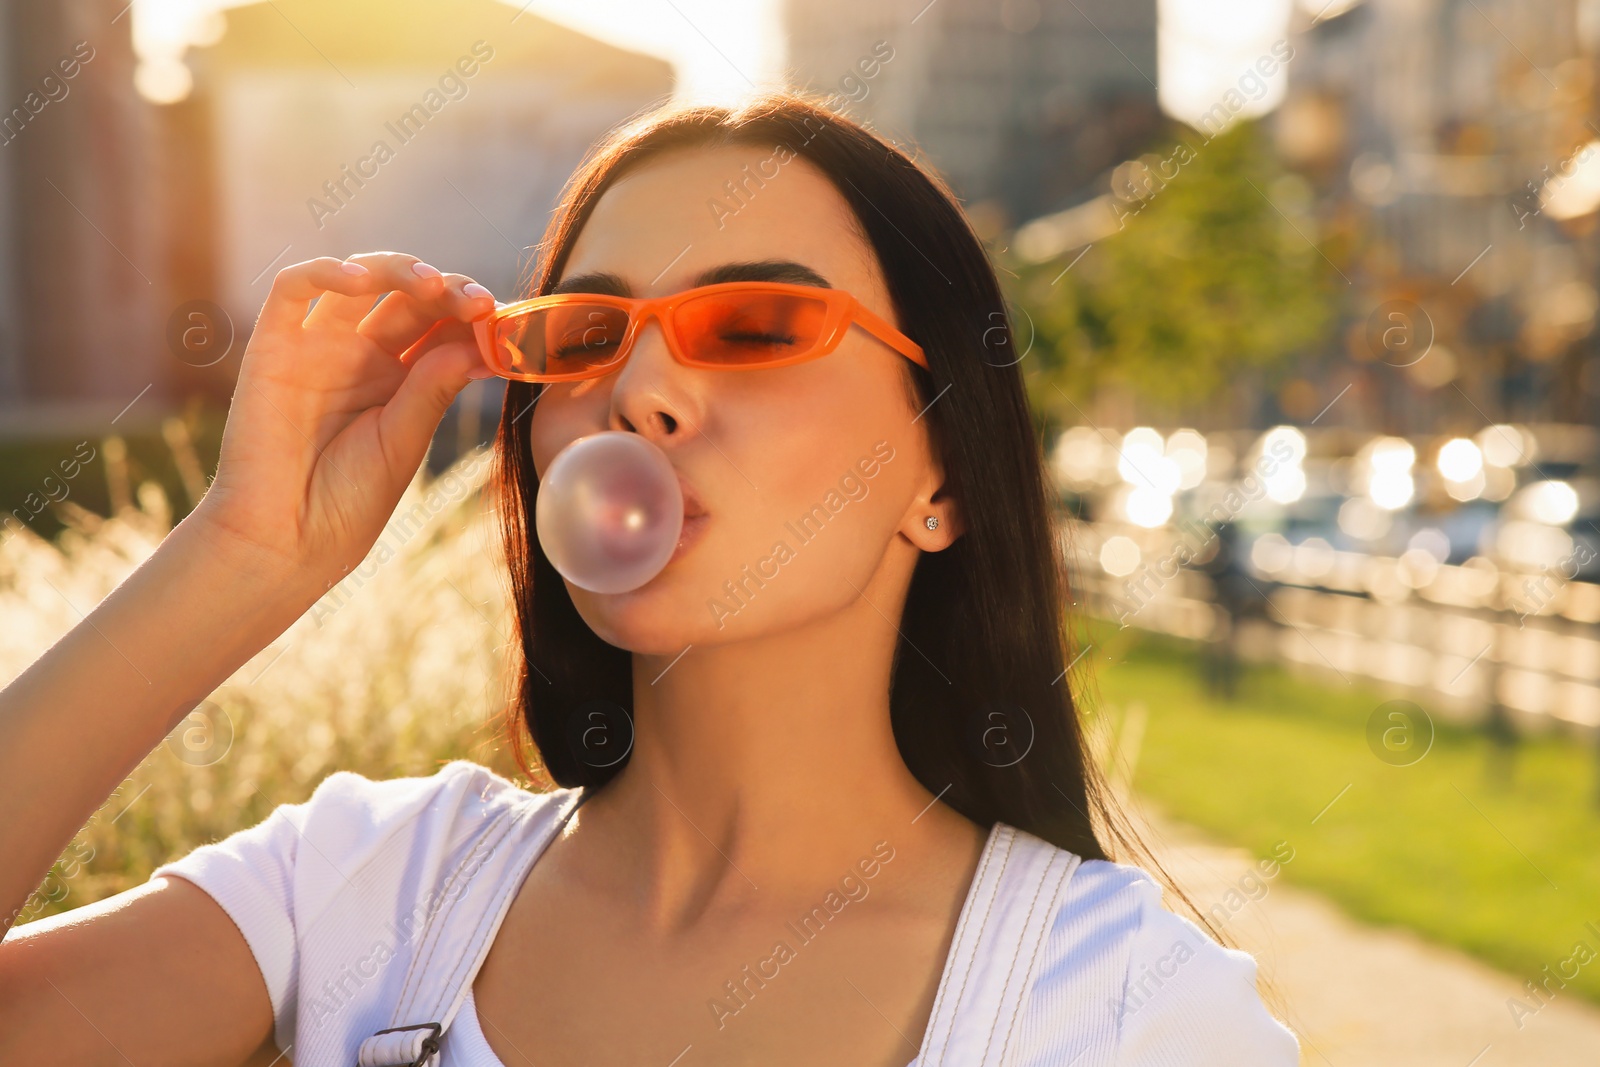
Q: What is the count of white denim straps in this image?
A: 2